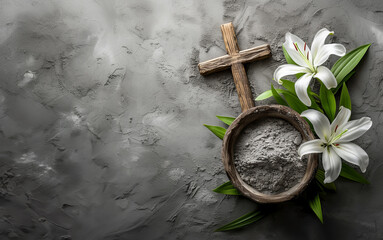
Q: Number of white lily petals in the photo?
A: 12